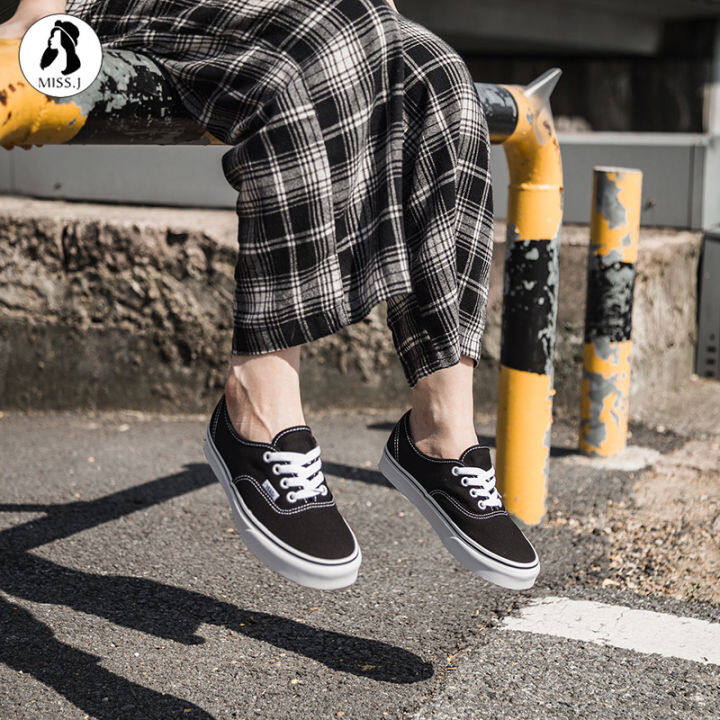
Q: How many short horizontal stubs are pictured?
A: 0